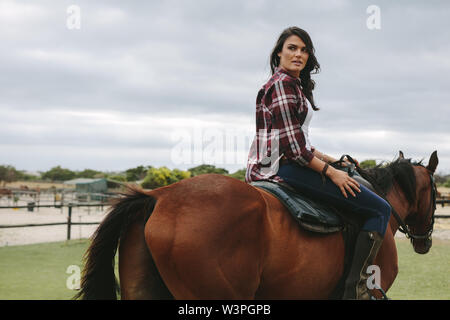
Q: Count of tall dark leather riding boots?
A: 1